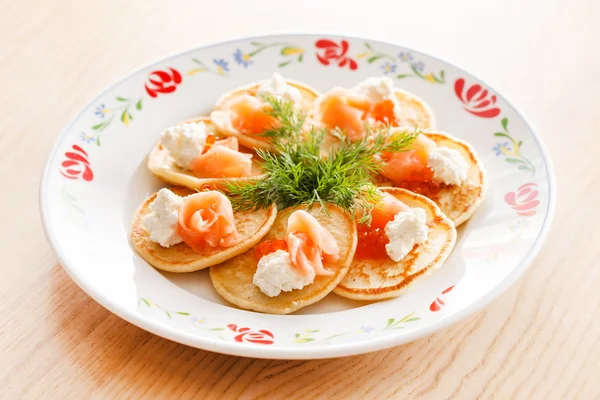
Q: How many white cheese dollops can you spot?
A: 7